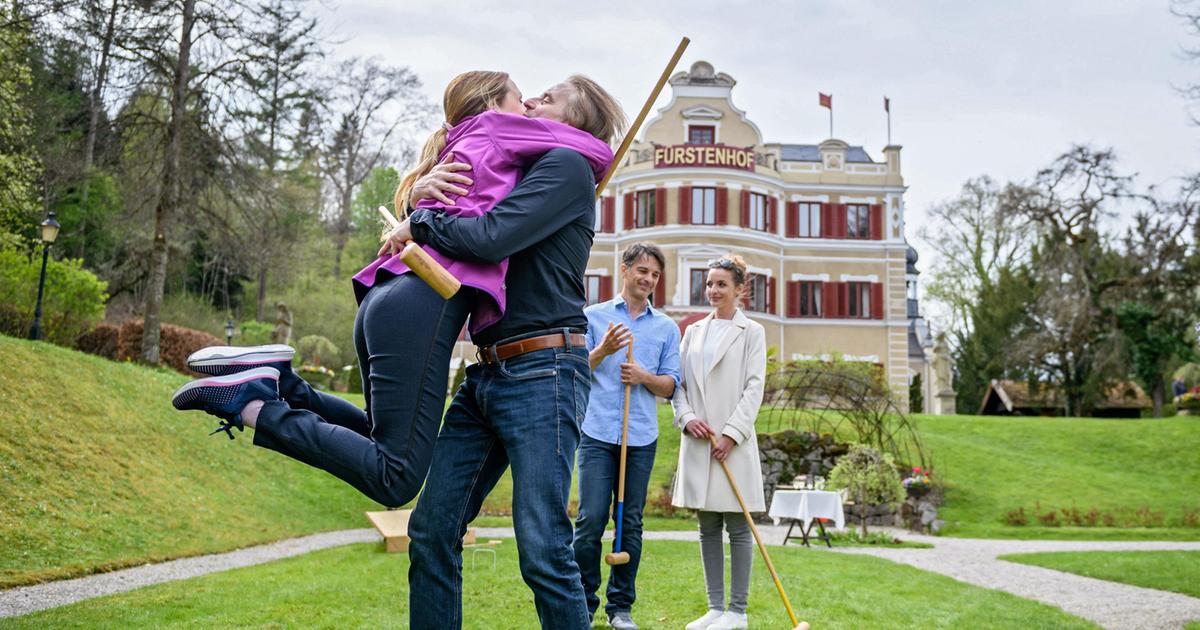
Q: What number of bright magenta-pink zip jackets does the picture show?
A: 1